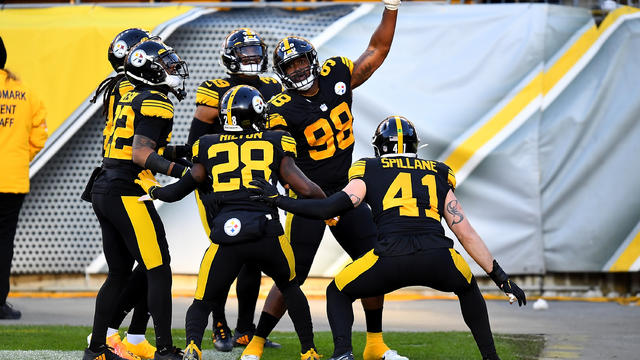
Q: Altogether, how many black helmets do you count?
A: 6